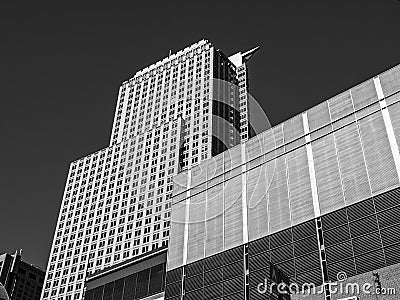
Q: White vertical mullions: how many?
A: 4